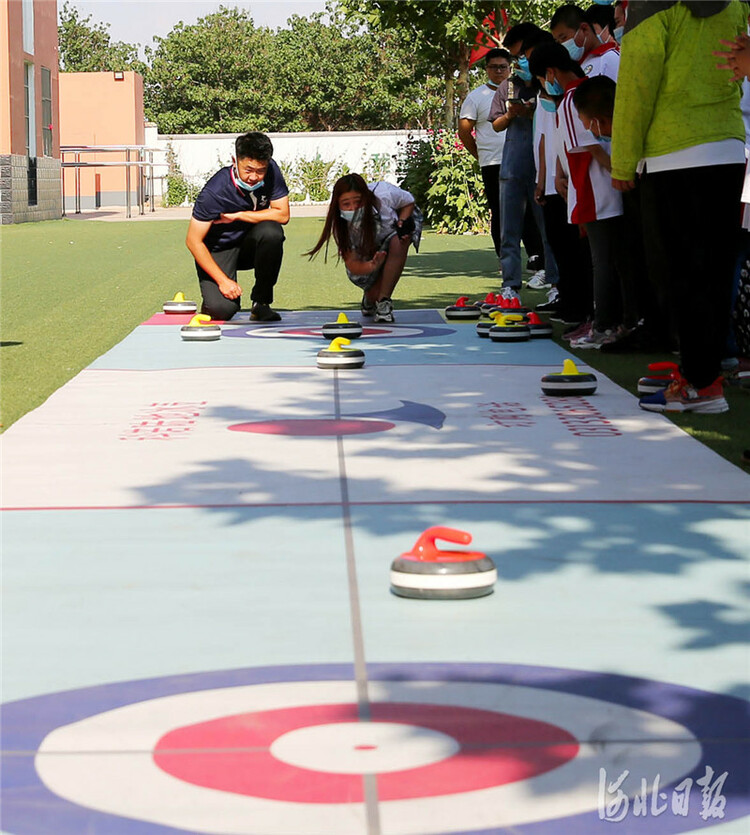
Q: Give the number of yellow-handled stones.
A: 7